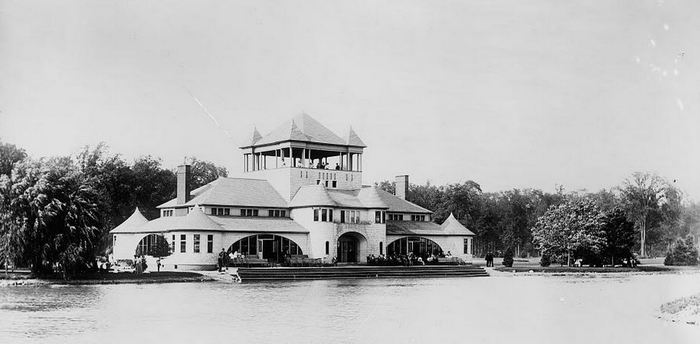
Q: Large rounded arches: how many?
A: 4